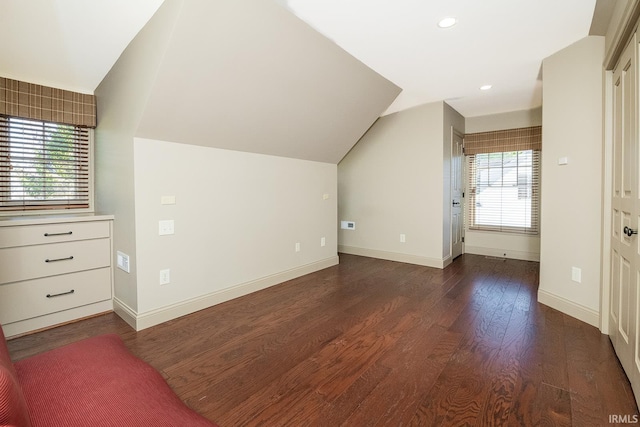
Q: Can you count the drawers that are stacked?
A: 3